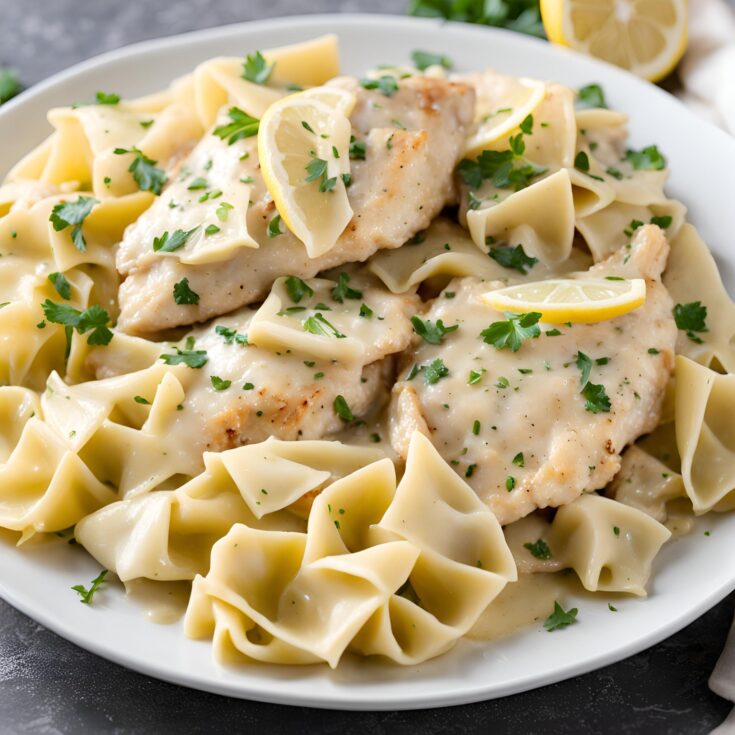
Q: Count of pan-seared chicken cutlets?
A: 3